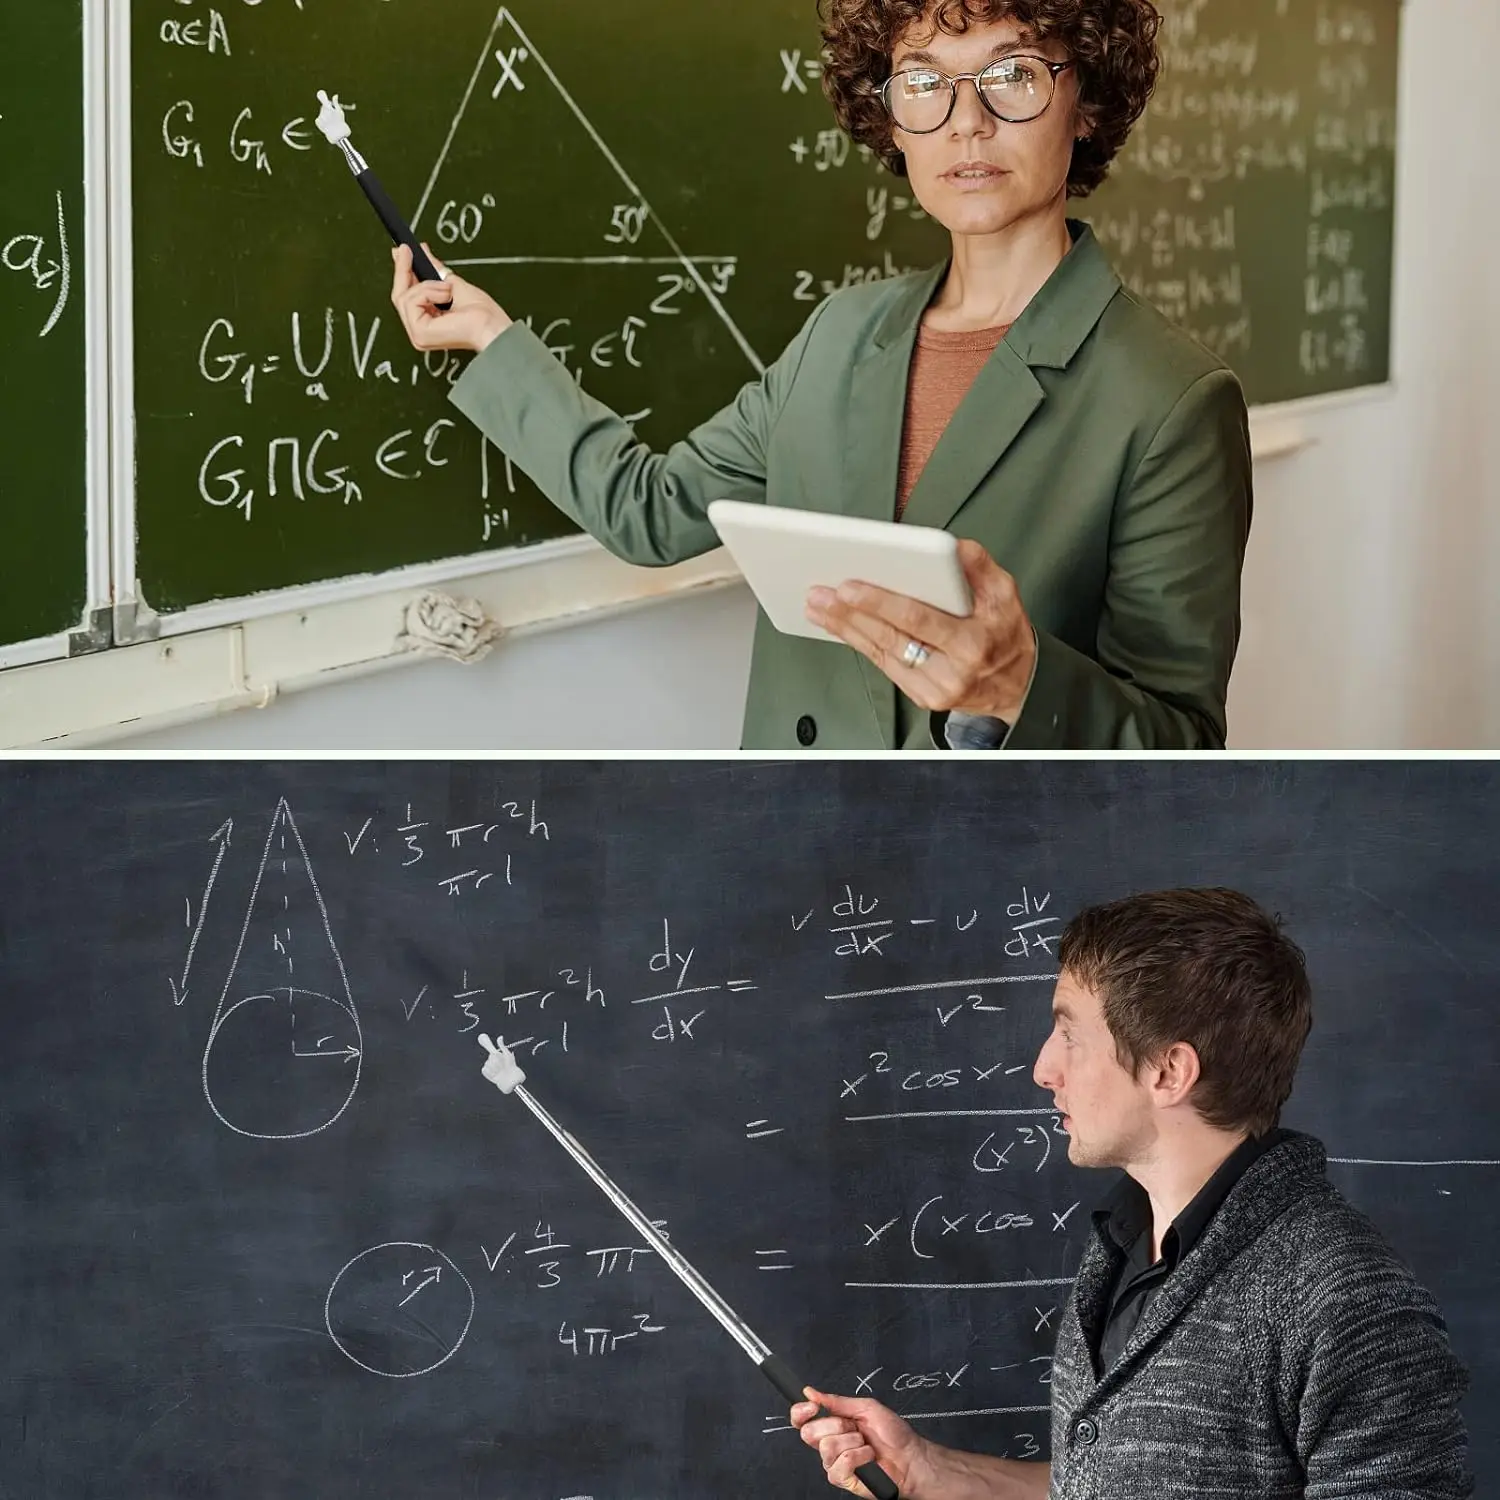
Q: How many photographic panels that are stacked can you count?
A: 2